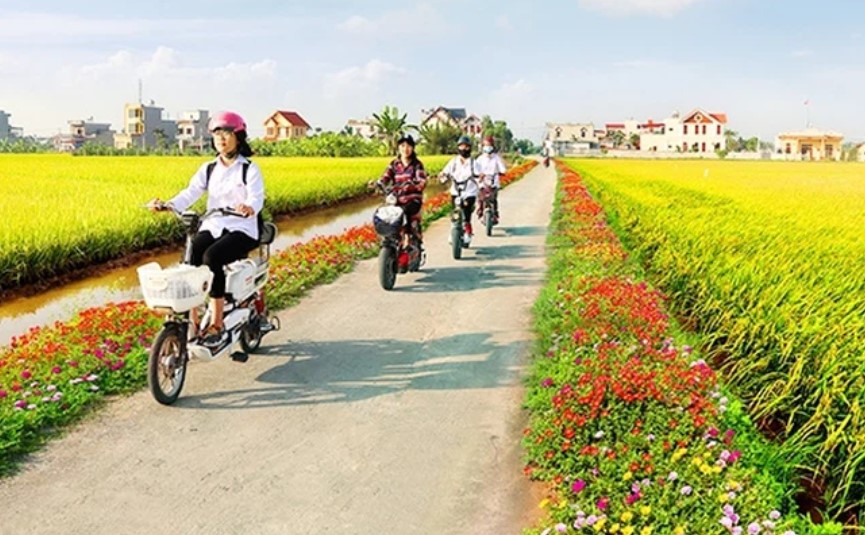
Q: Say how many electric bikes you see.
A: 4